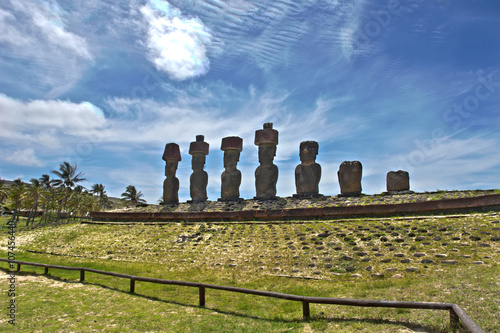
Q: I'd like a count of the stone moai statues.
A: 7